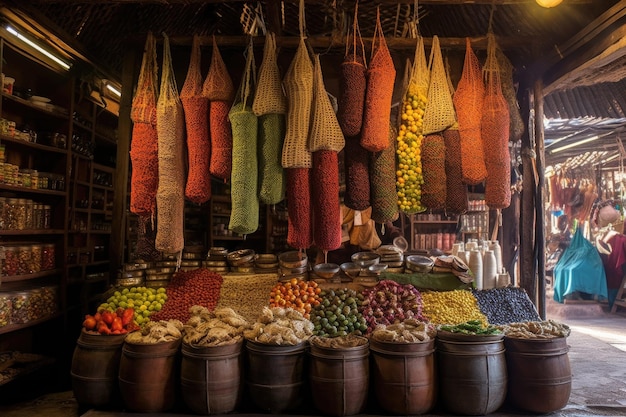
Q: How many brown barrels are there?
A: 8